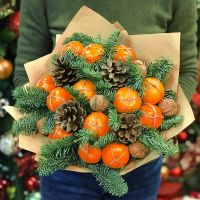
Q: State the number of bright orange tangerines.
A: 13